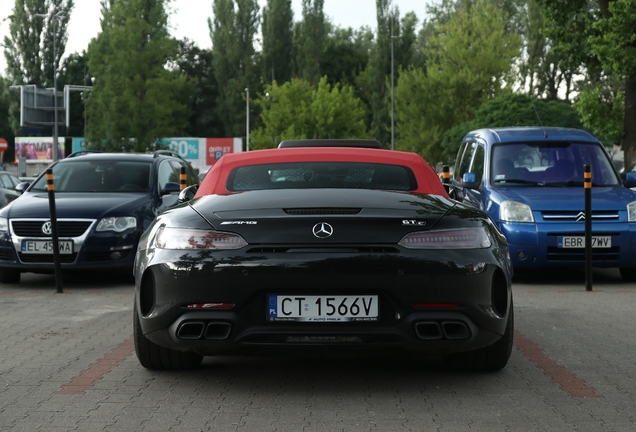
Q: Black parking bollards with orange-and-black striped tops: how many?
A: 4